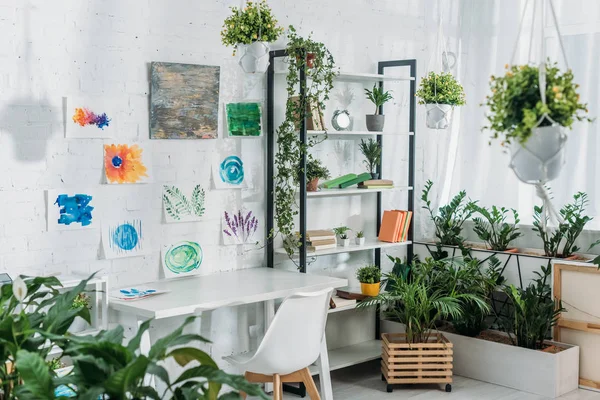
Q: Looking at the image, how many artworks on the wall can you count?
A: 10